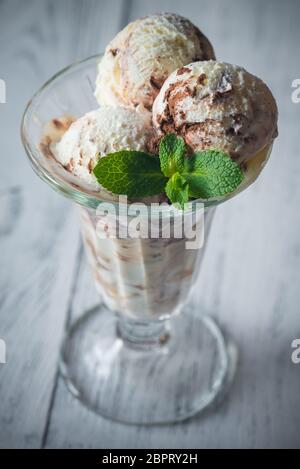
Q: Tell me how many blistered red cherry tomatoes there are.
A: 0